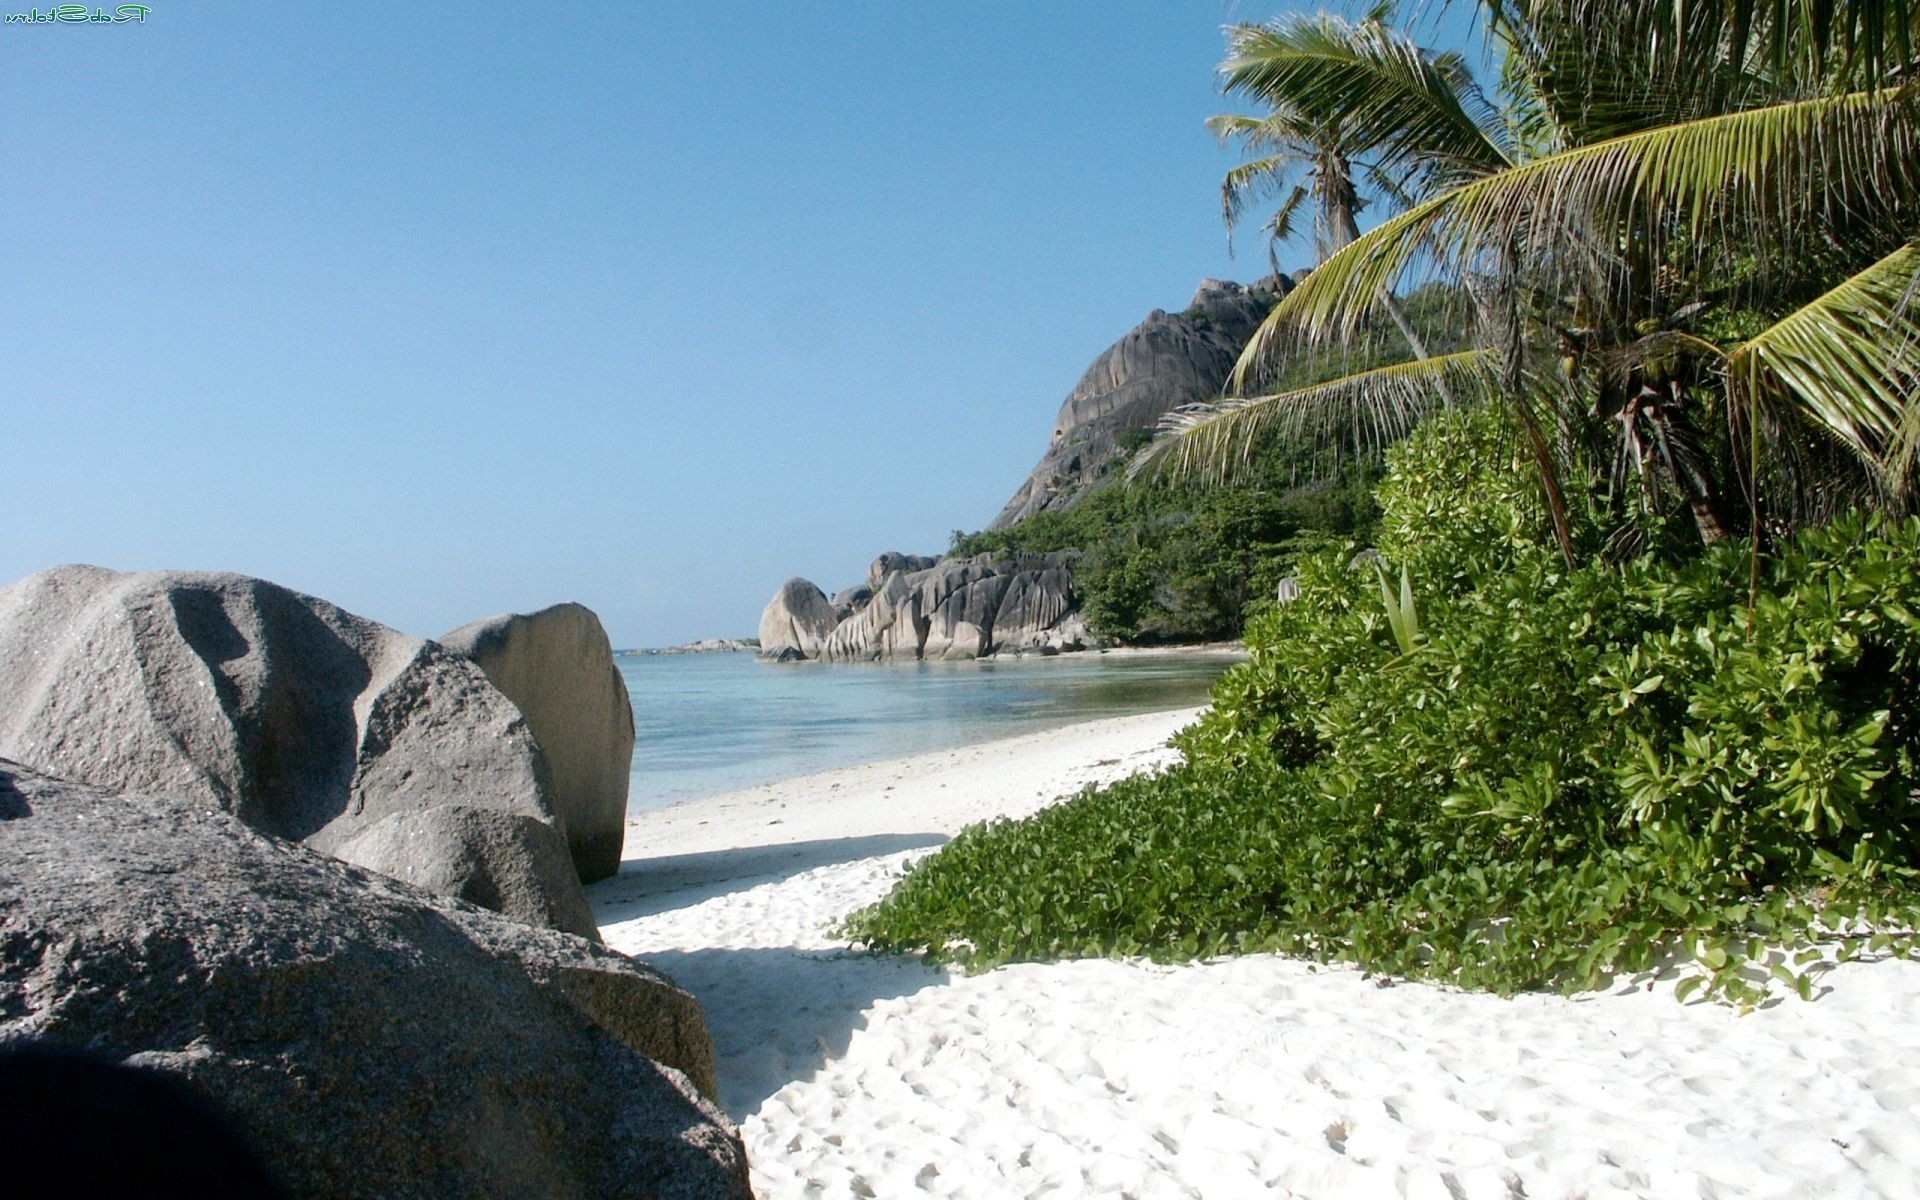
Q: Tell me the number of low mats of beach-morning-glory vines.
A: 1